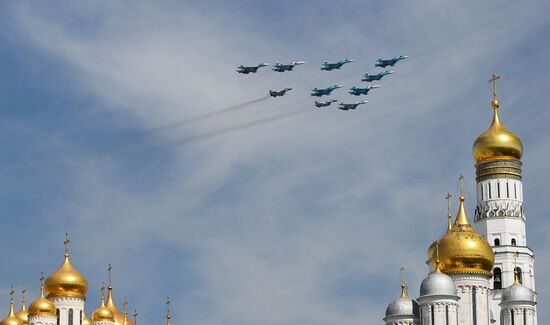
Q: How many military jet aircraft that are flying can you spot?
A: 10